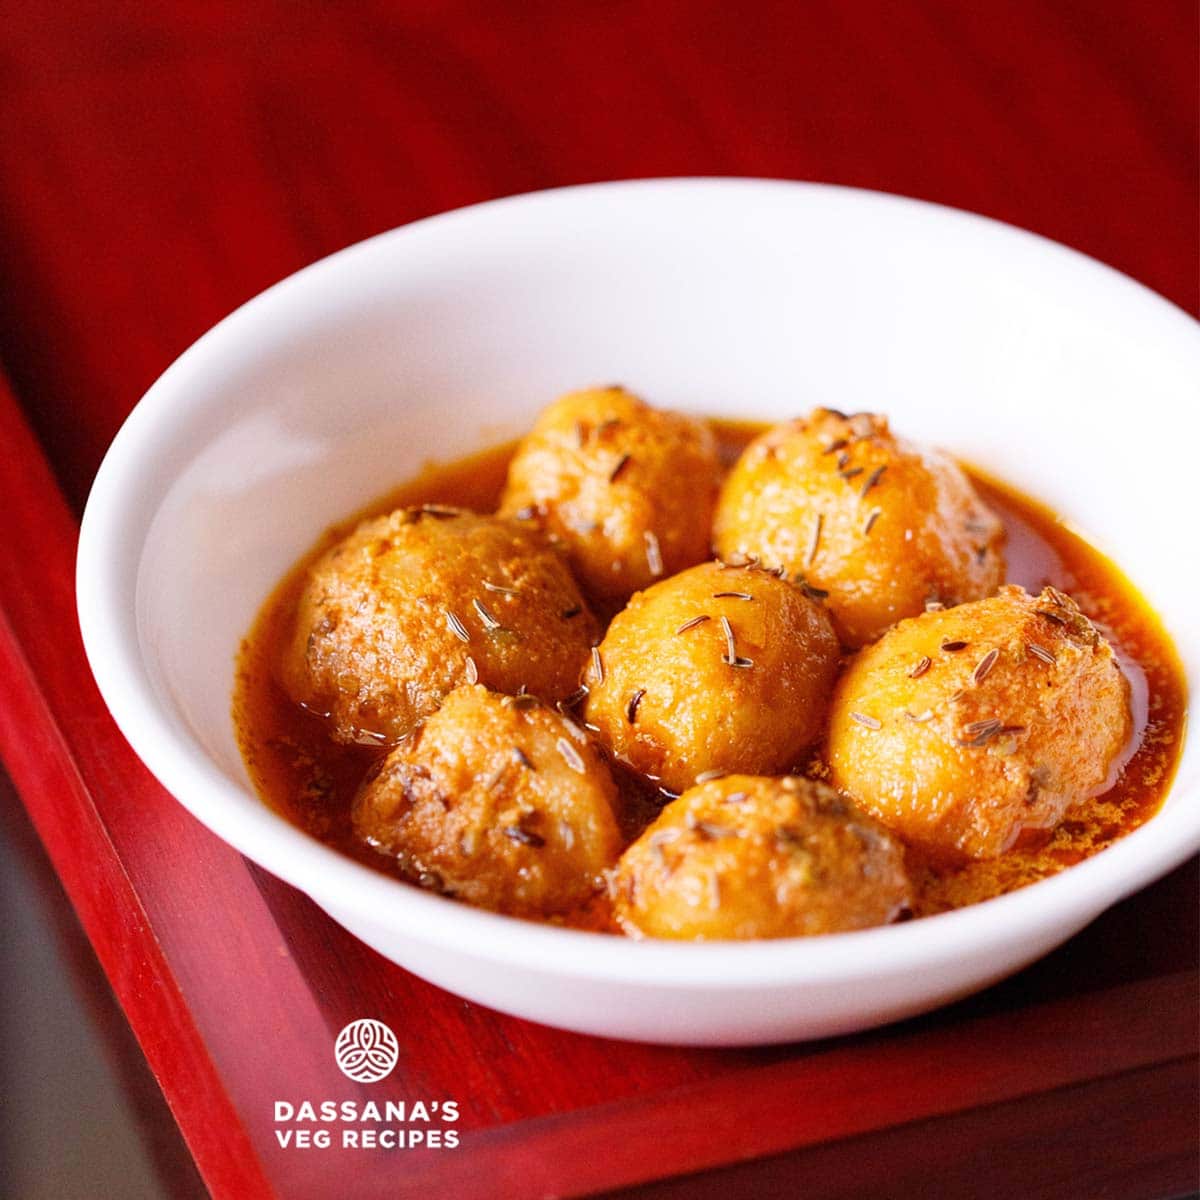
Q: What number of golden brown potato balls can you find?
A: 7